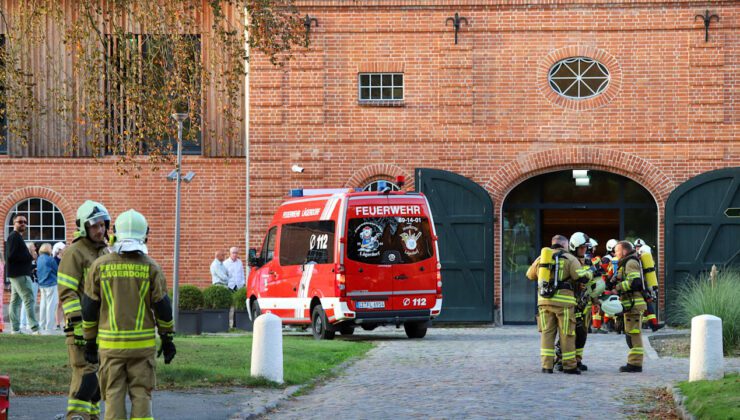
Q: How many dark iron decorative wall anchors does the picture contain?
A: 3